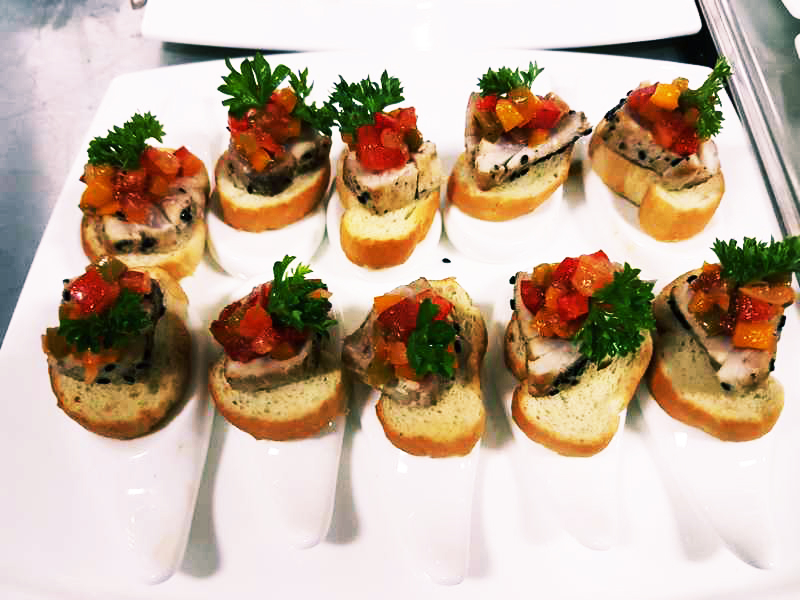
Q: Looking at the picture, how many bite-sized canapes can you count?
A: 10